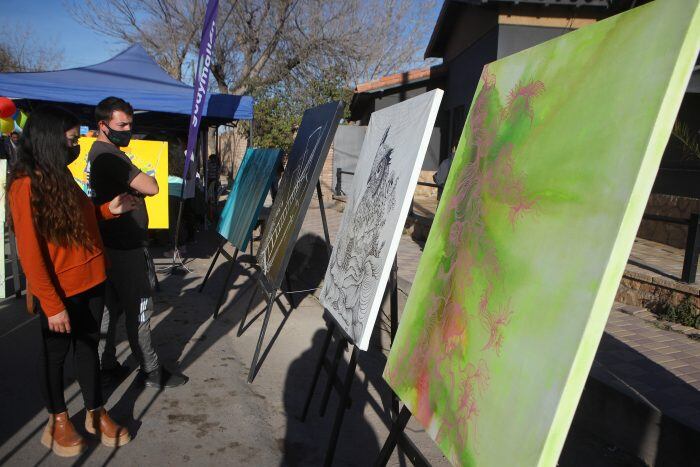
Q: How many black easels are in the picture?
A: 4